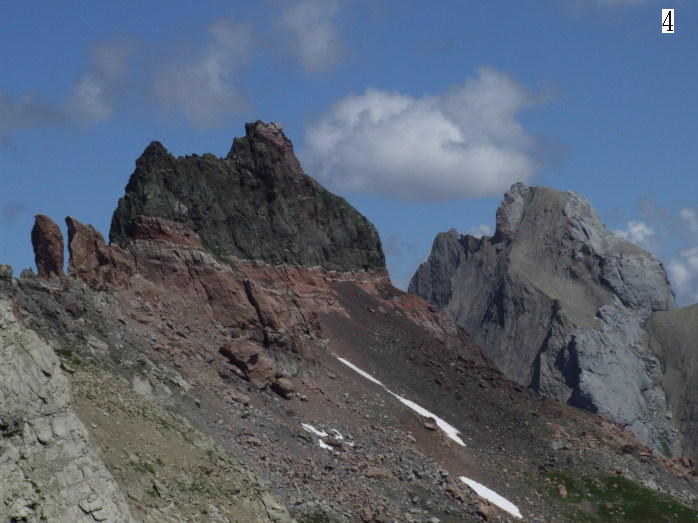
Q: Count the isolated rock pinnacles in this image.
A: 2